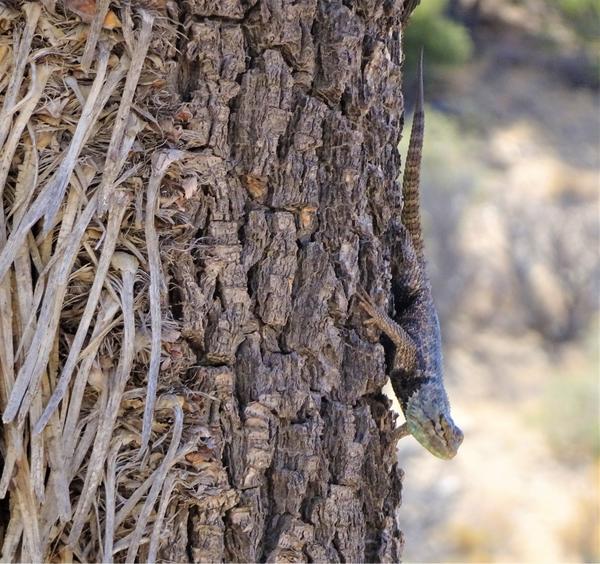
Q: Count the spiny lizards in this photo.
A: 1